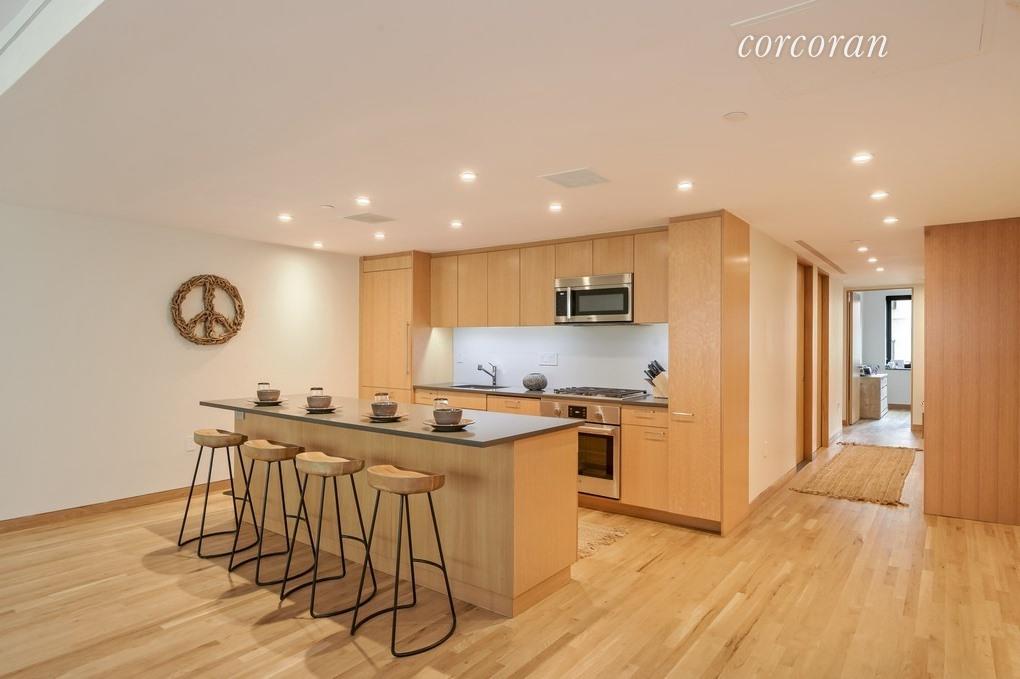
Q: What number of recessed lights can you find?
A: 14